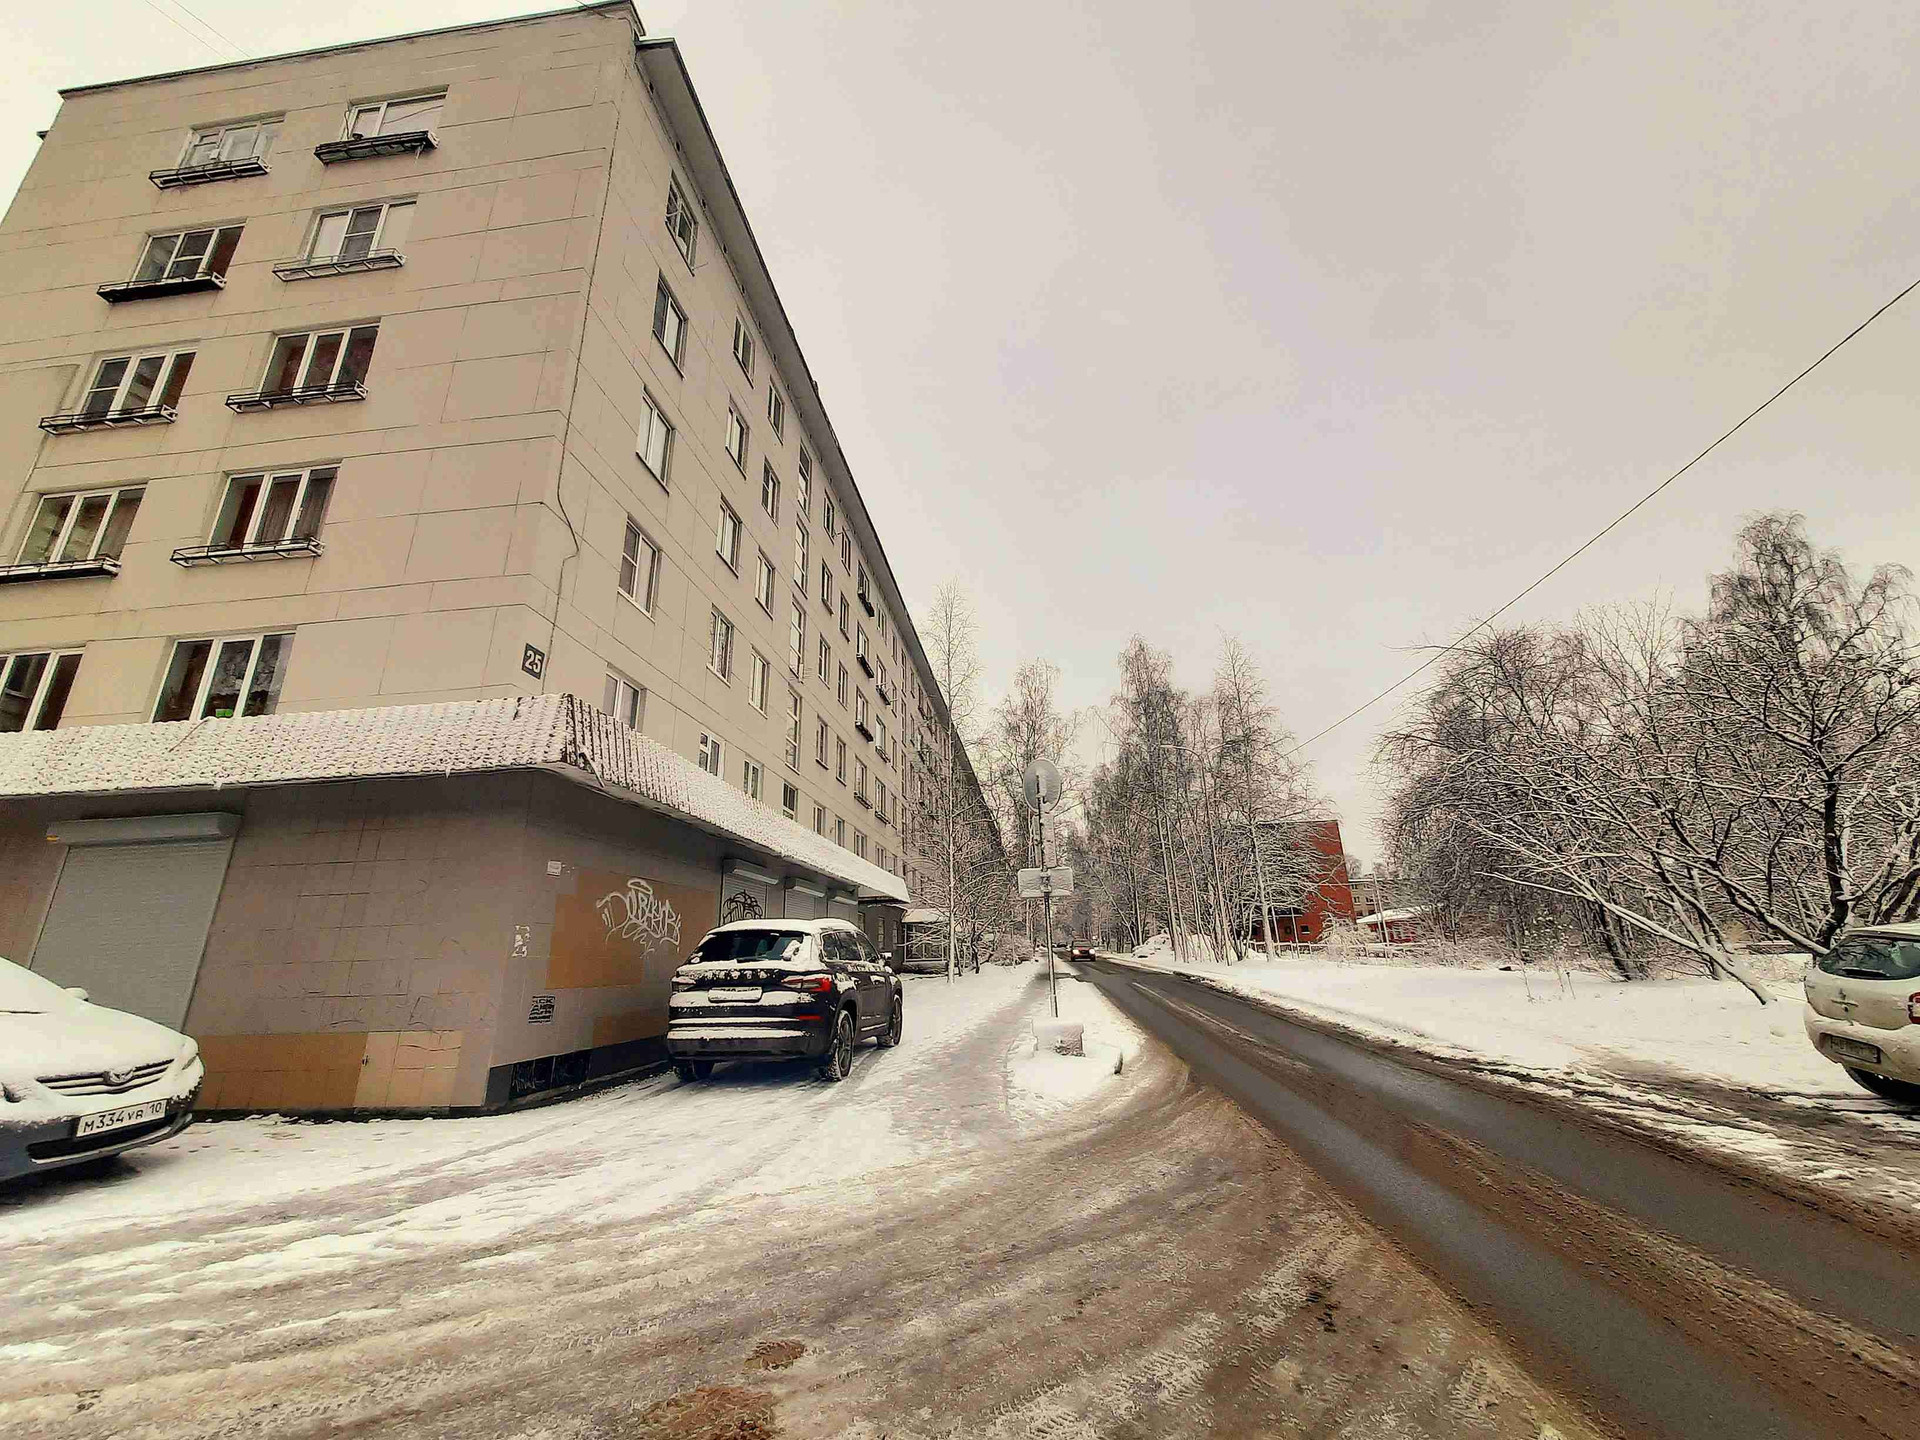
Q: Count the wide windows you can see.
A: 10